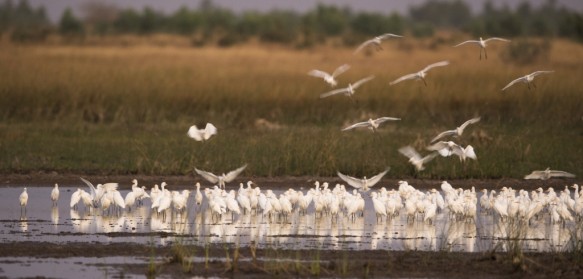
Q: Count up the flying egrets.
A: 15